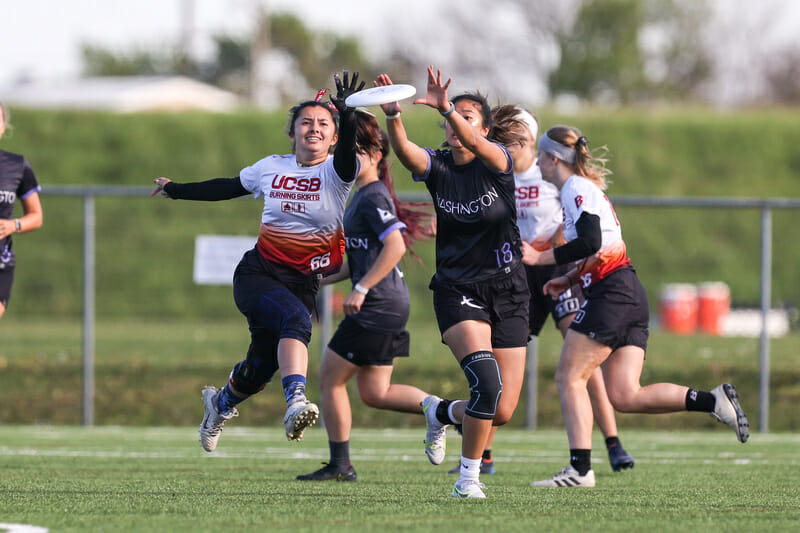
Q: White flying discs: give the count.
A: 1